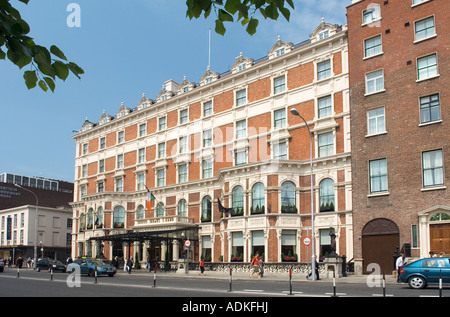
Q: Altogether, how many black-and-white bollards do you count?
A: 9